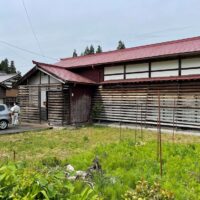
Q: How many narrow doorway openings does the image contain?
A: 1